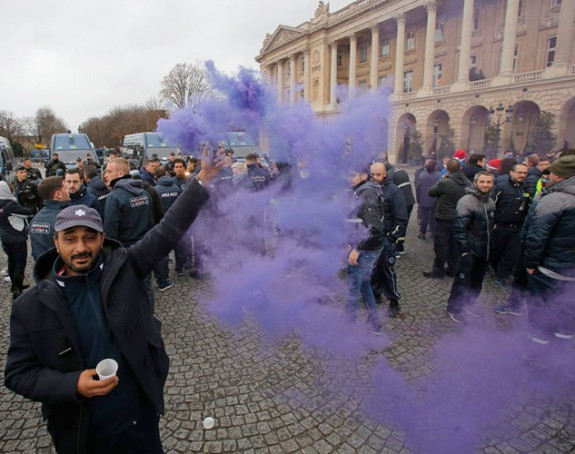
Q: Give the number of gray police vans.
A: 4